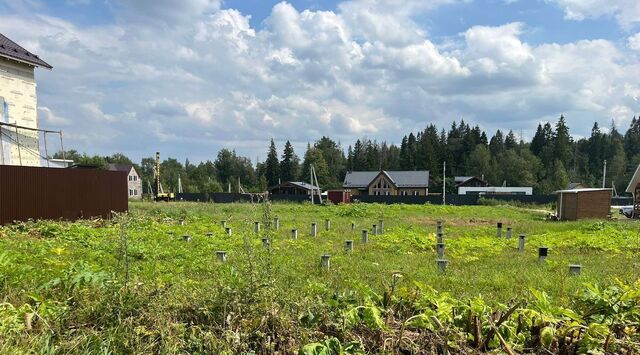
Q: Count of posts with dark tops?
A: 2